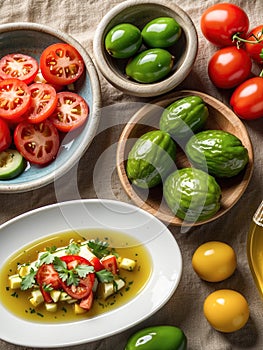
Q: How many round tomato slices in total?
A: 6